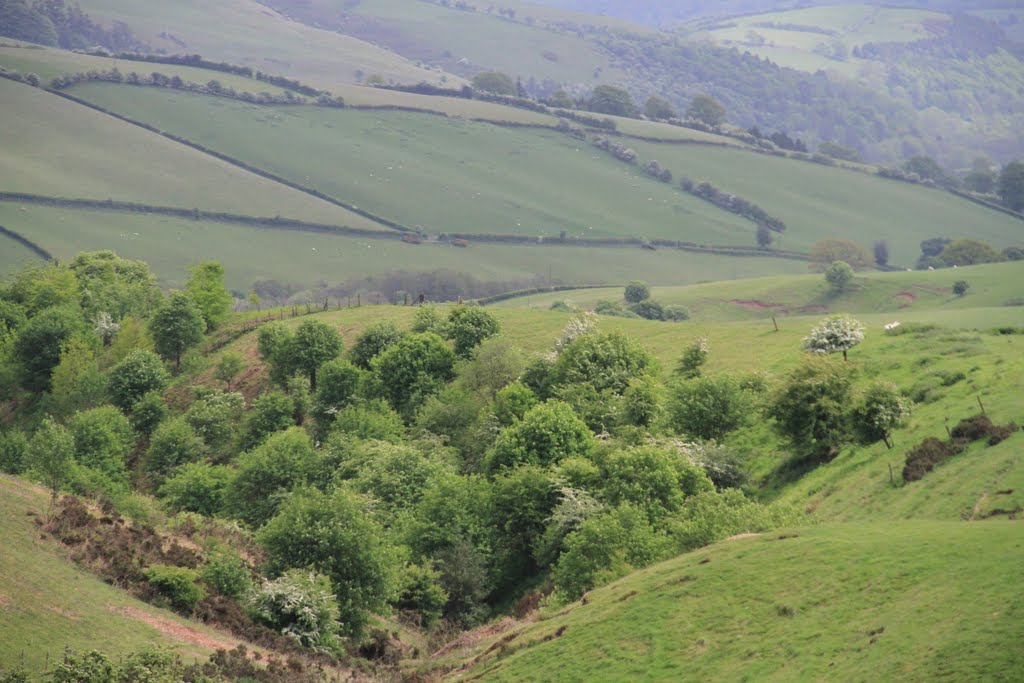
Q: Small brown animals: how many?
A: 0